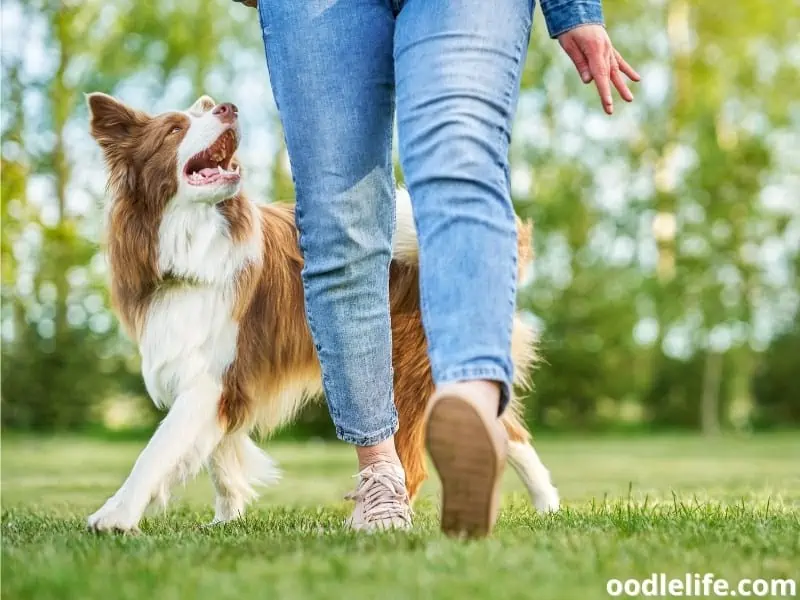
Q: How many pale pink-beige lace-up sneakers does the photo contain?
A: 2